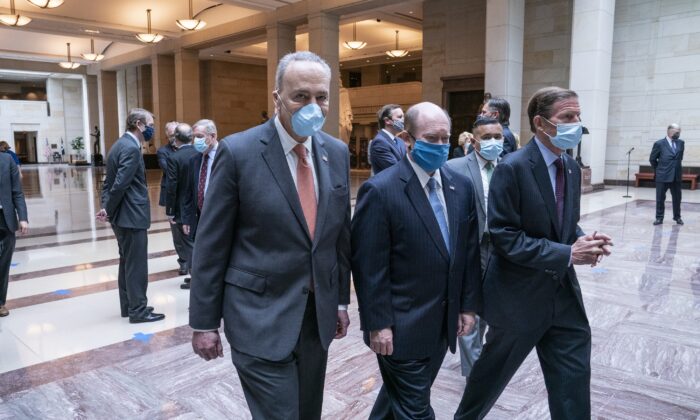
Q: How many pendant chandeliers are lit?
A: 8